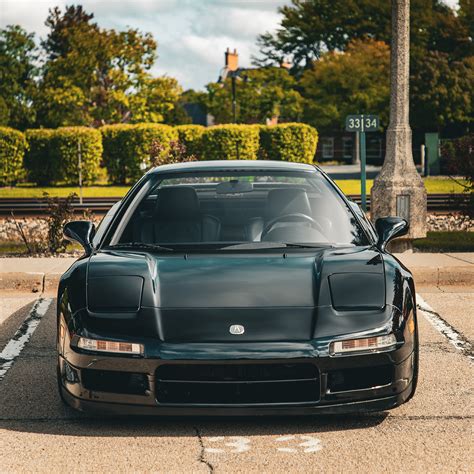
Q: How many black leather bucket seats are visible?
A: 2